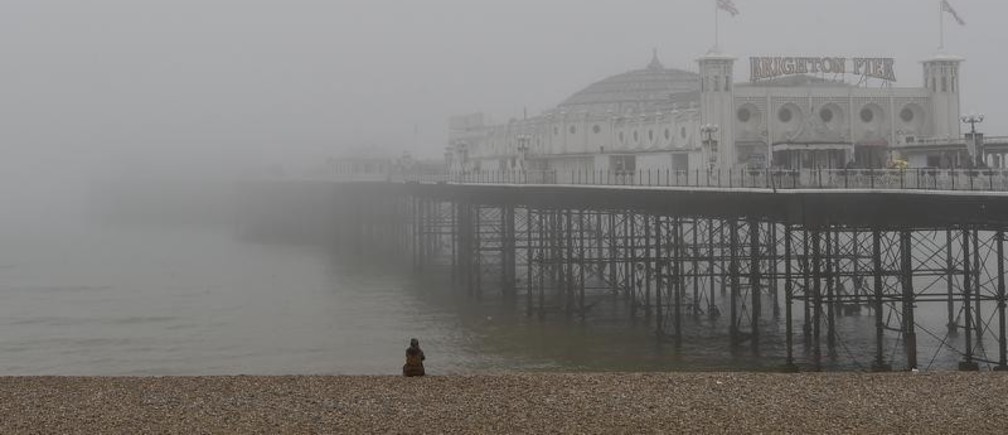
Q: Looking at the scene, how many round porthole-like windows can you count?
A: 13